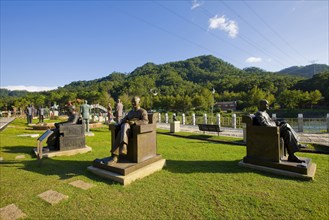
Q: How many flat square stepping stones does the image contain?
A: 3